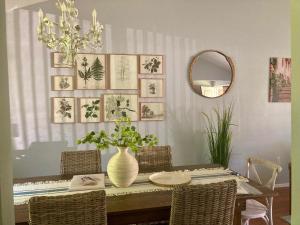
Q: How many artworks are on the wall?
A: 11